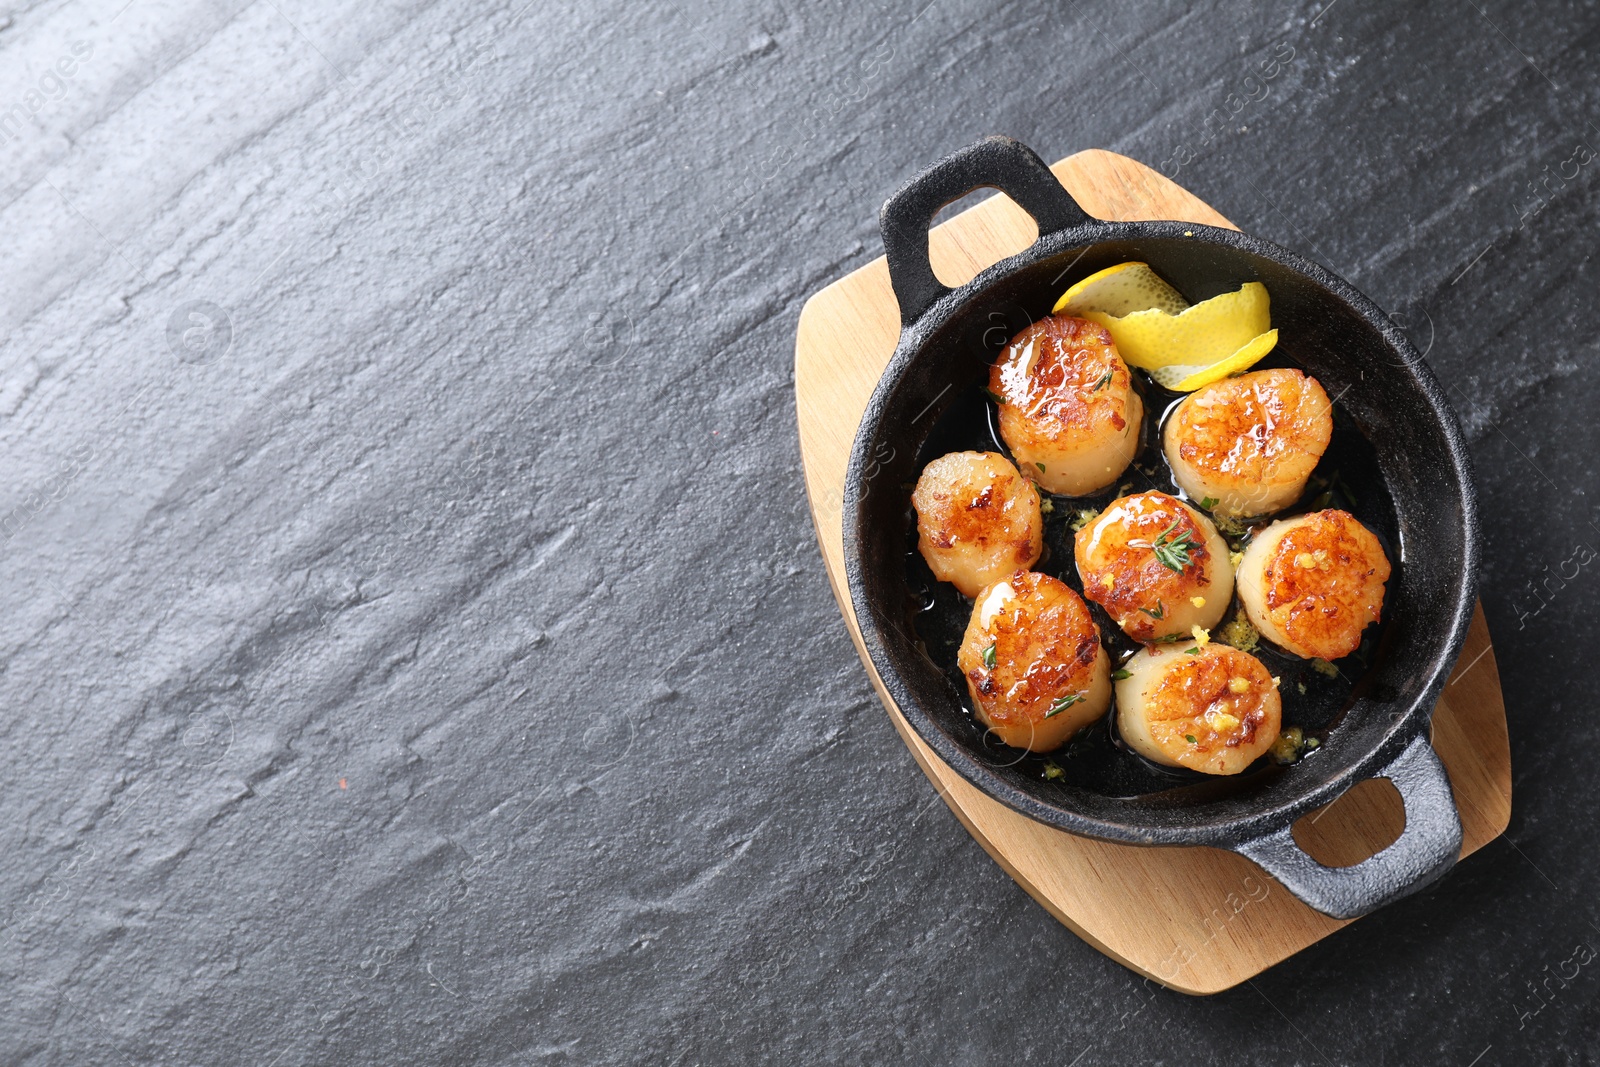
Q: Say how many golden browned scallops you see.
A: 7